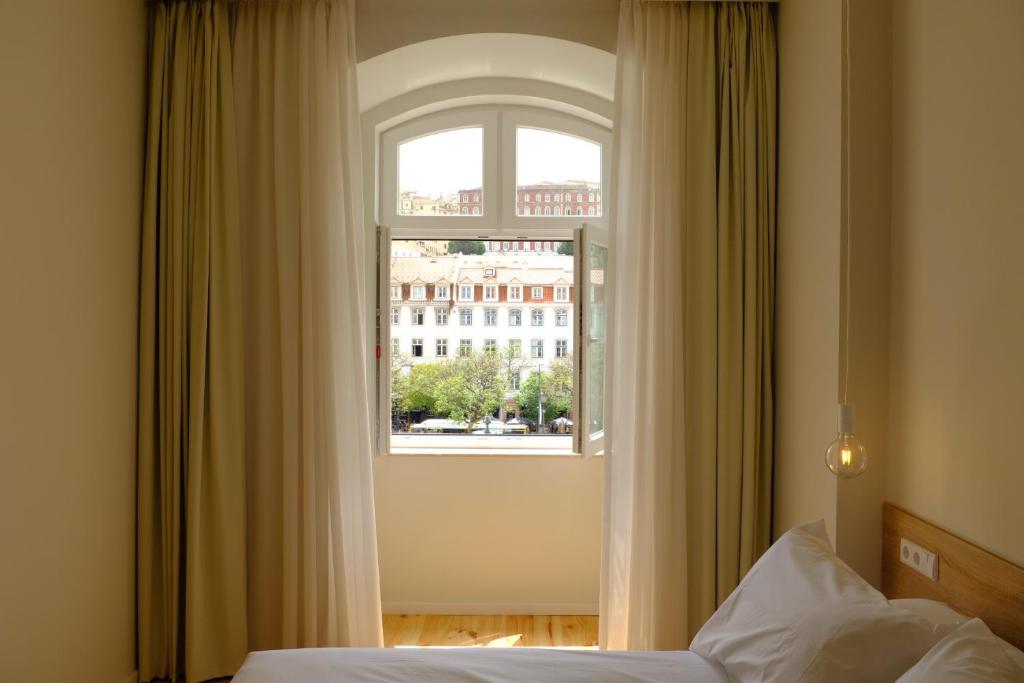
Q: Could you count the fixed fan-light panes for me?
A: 2